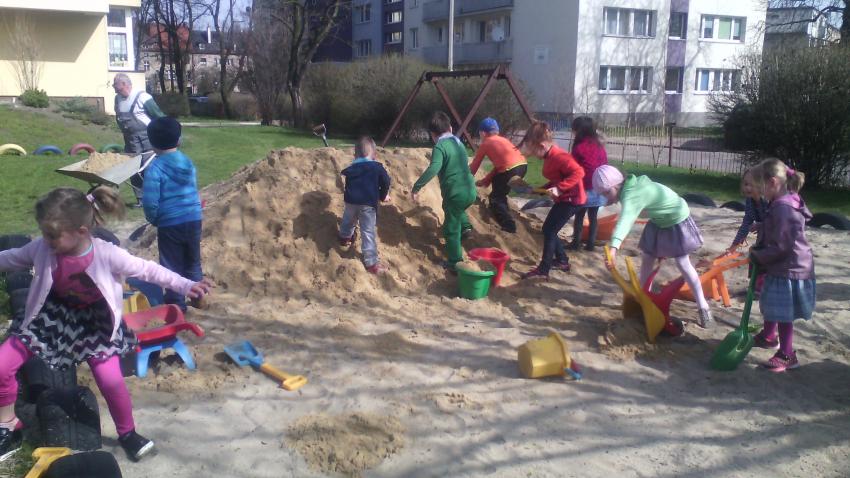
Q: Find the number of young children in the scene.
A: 10